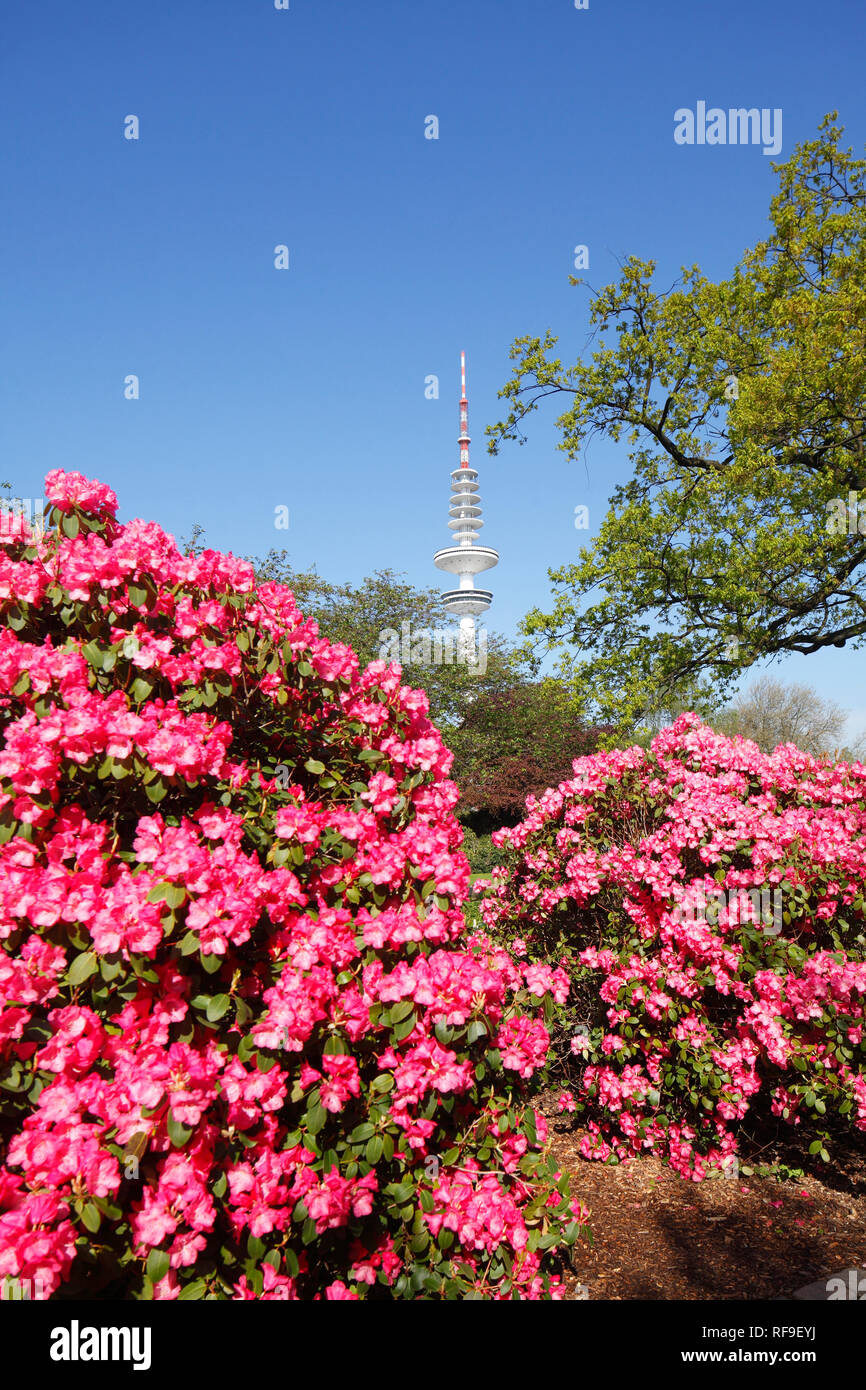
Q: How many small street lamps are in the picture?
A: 0